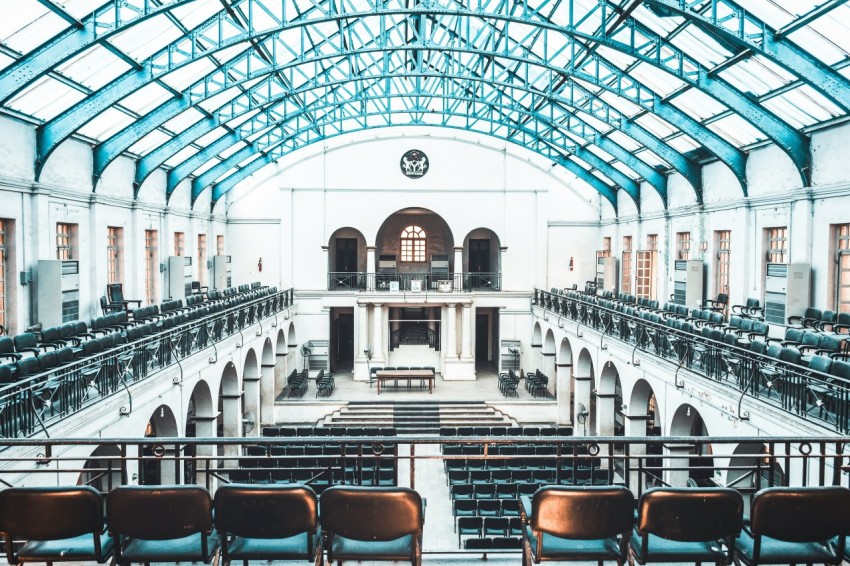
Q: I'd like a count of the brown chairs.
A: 7